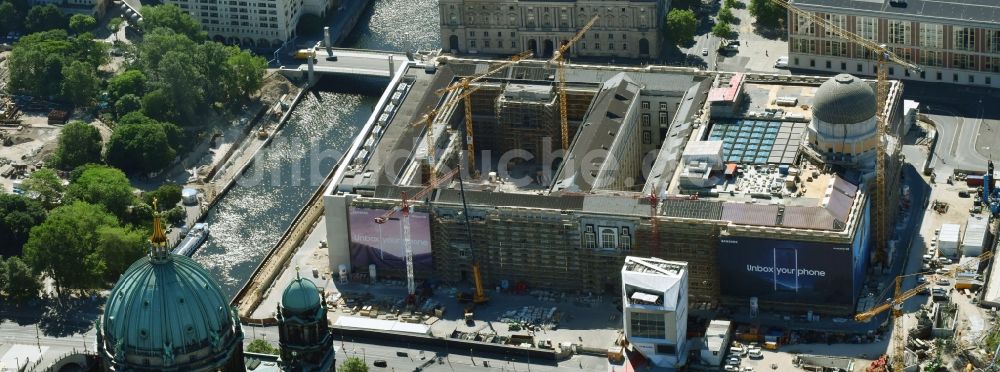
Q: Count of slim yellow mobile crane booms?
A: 1